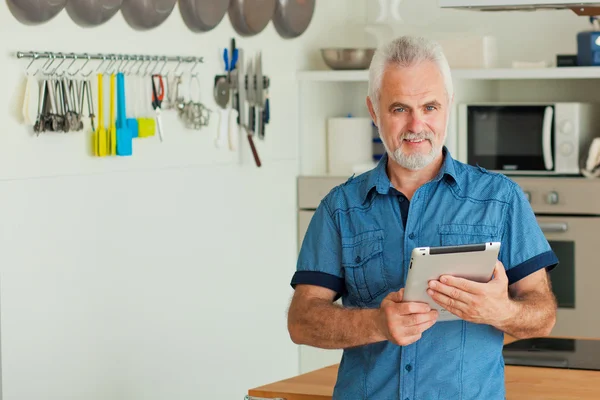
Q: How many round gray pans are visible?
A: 6